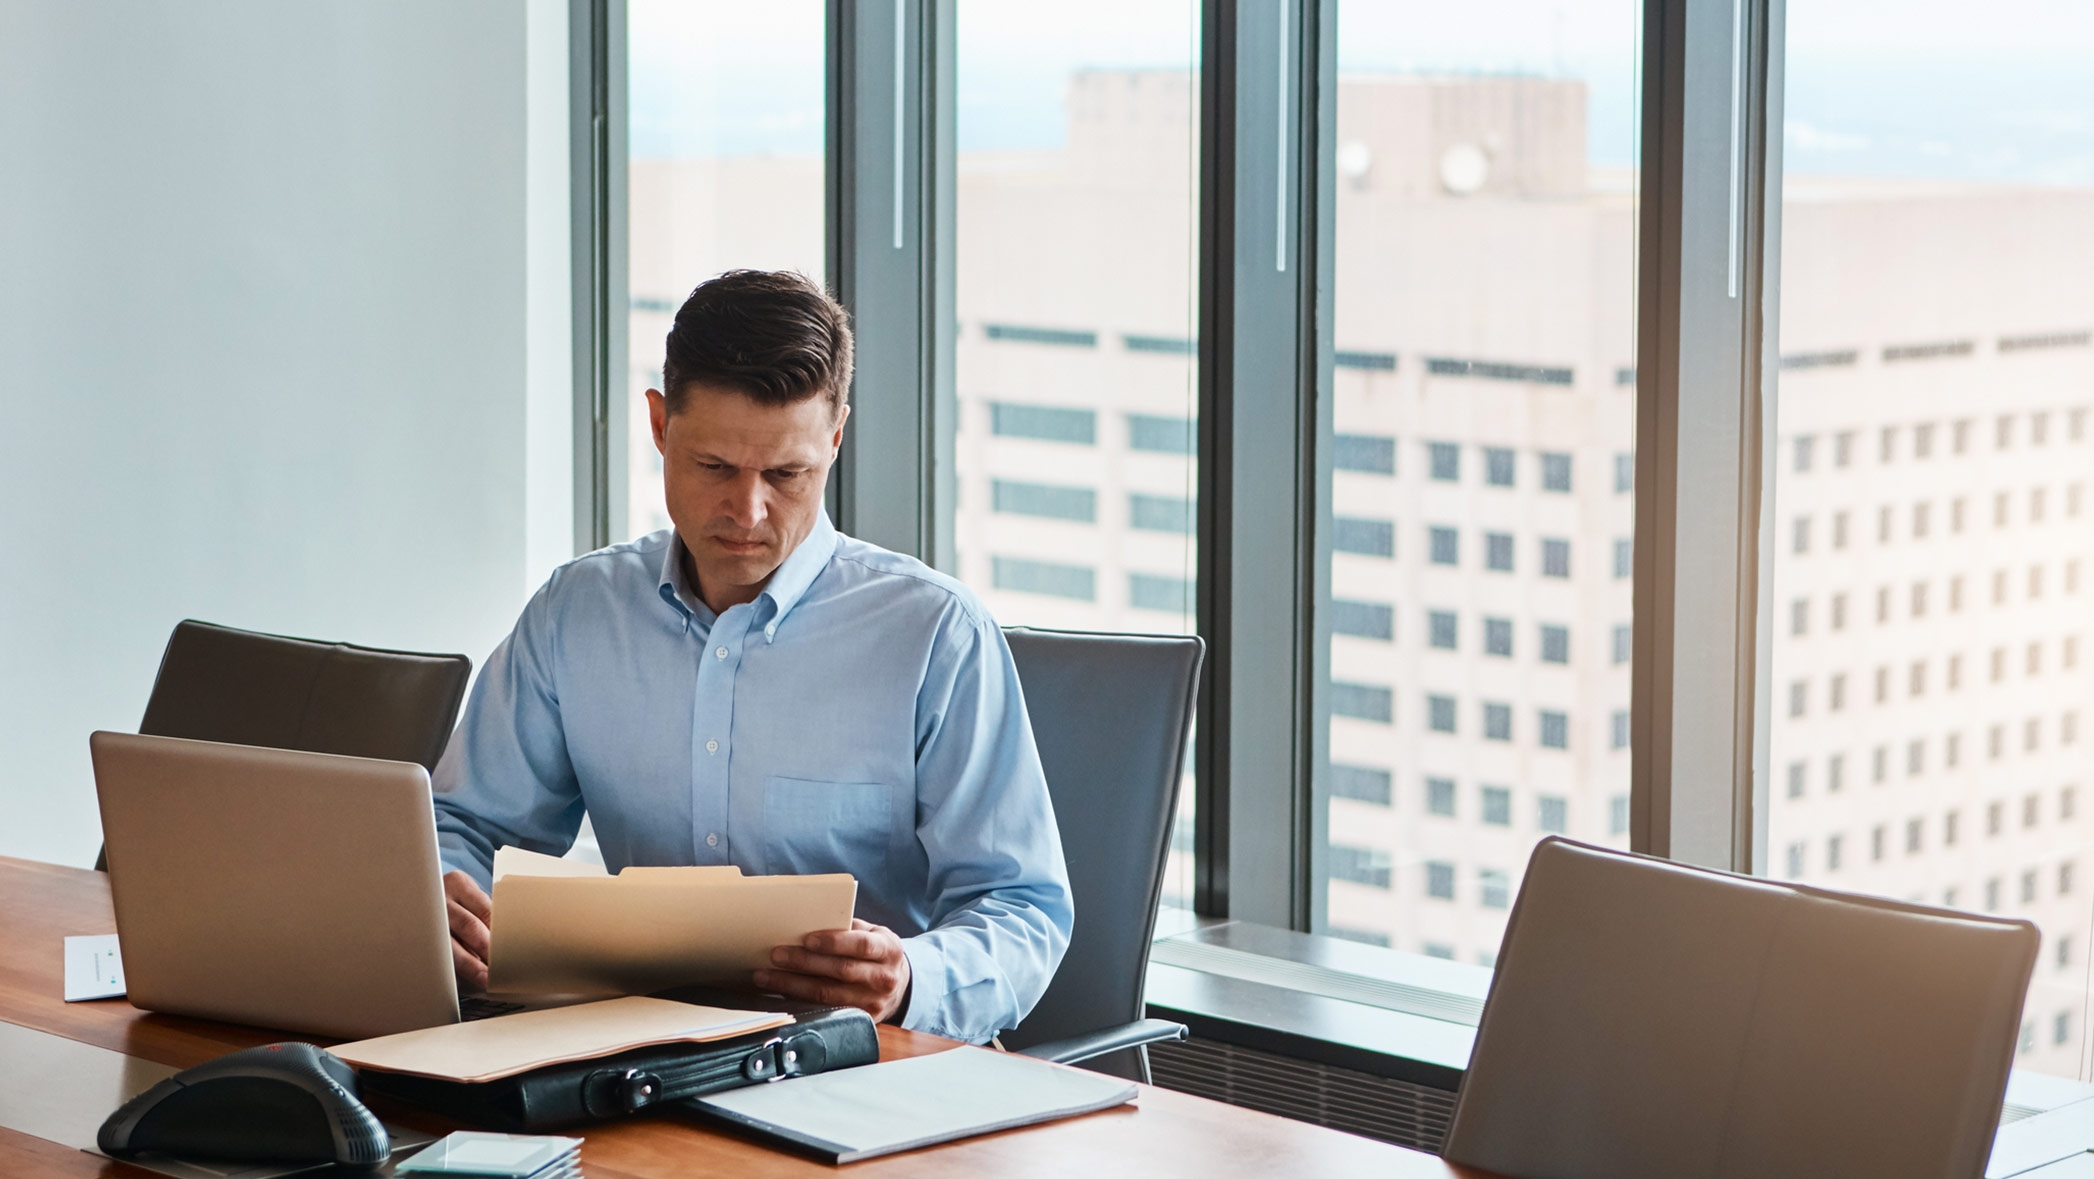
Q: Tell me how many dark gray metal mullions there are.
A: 4